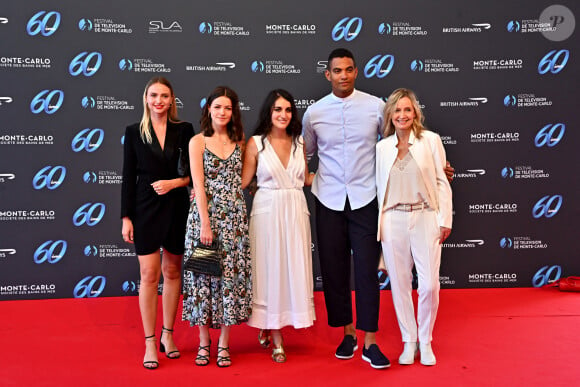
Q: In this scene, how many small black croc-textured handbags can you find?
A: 1